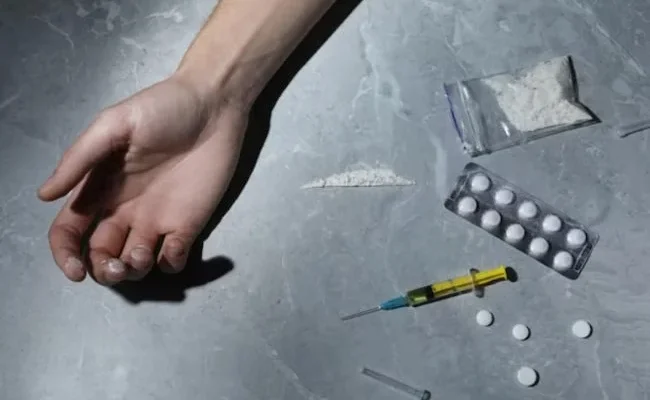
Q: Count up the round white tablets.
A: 14